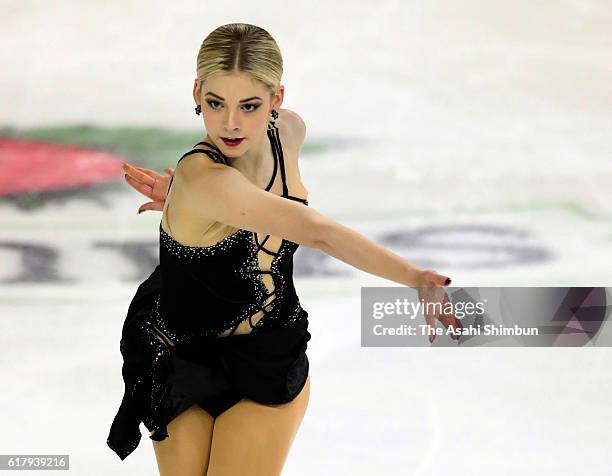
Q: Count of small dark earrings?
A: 2